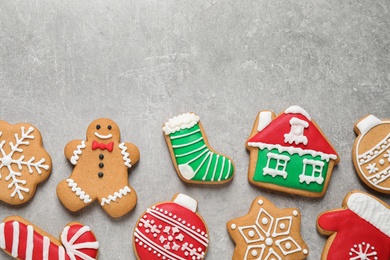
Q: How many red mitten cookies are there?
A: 1